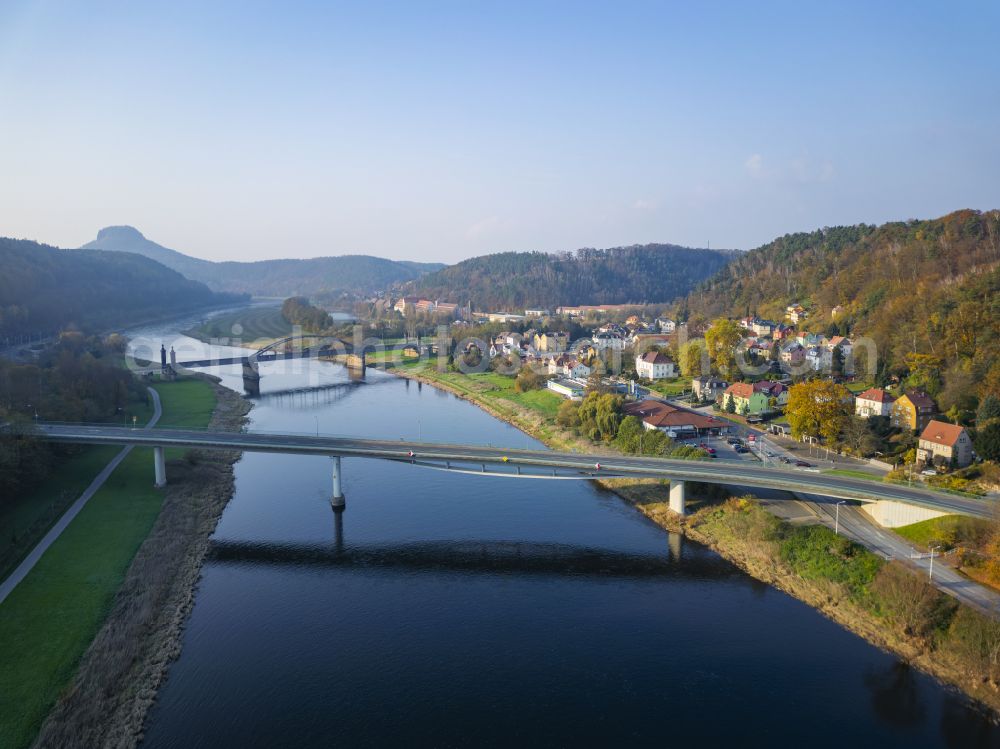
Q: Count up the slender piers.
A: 3